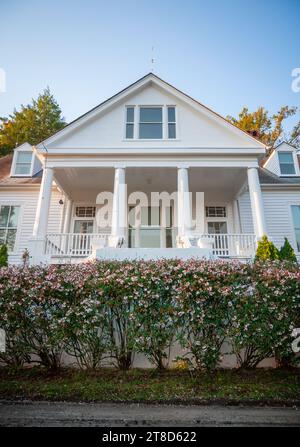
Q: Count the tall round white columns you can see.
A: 4